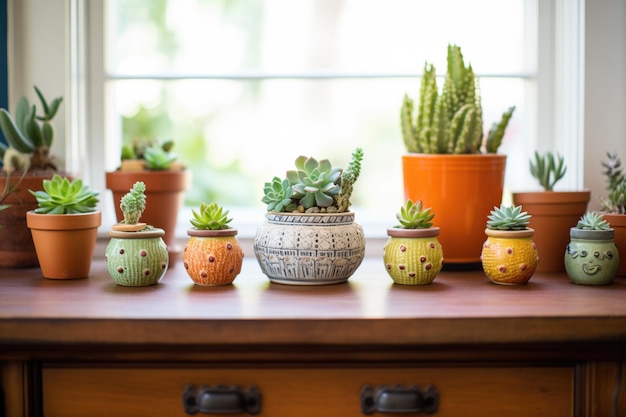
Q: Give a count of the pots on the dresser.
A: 12